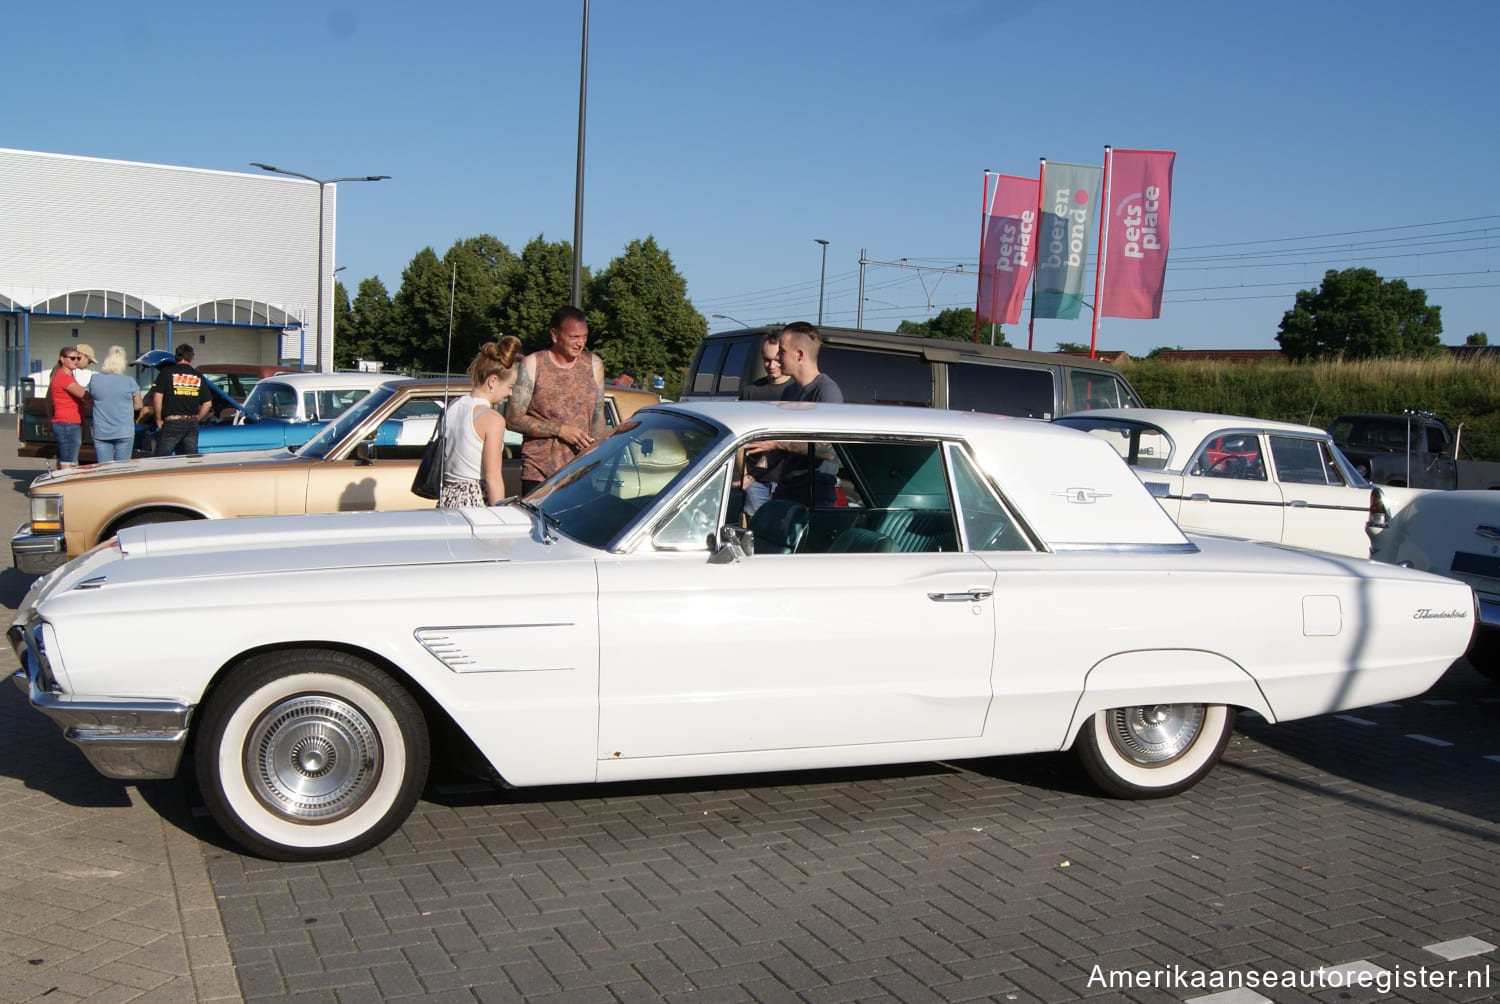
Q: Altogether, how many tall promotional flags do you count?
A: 3